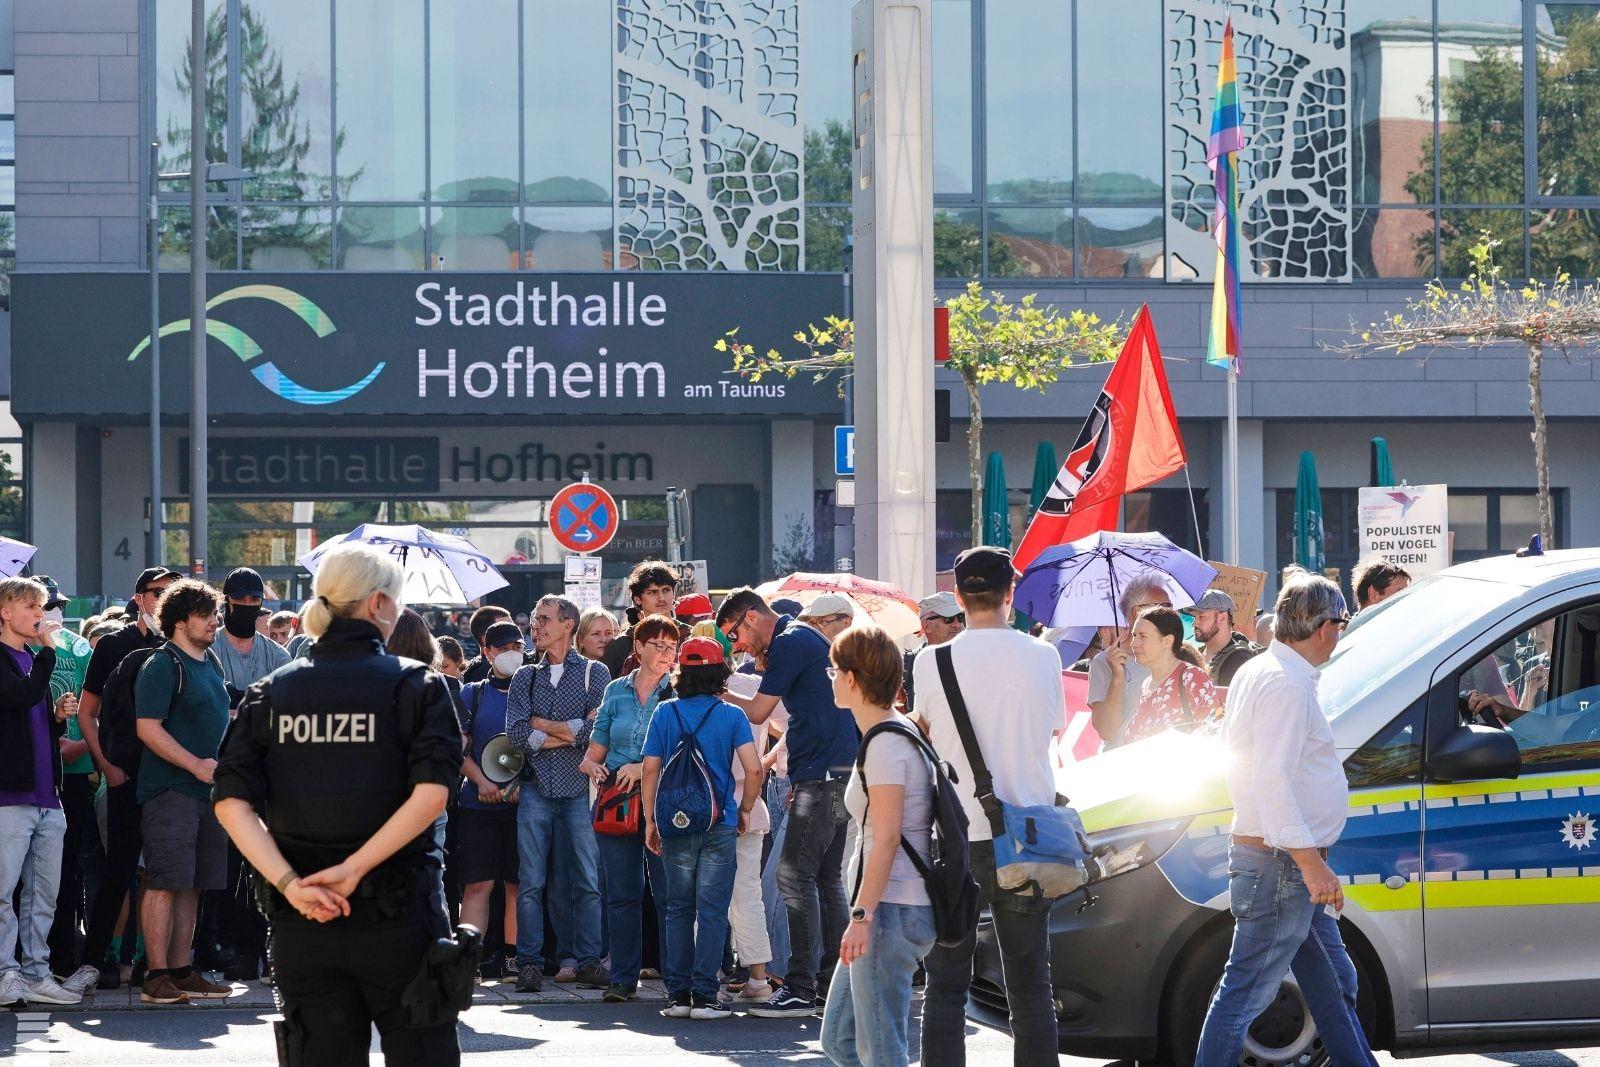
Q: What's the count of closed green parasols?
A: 4